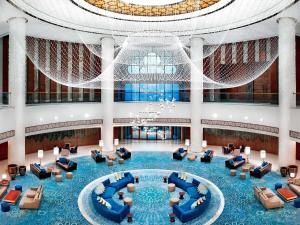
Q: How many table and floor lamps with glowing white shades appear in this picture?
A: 10